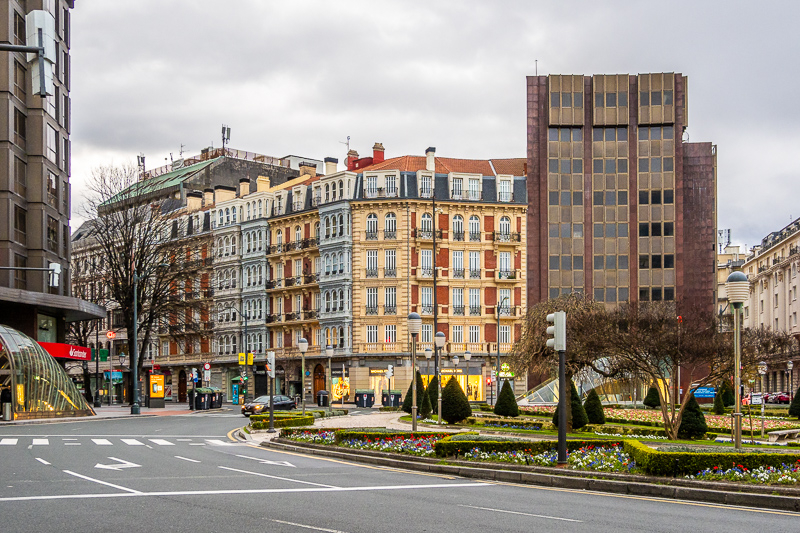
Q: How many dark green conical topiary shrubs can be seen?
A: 12